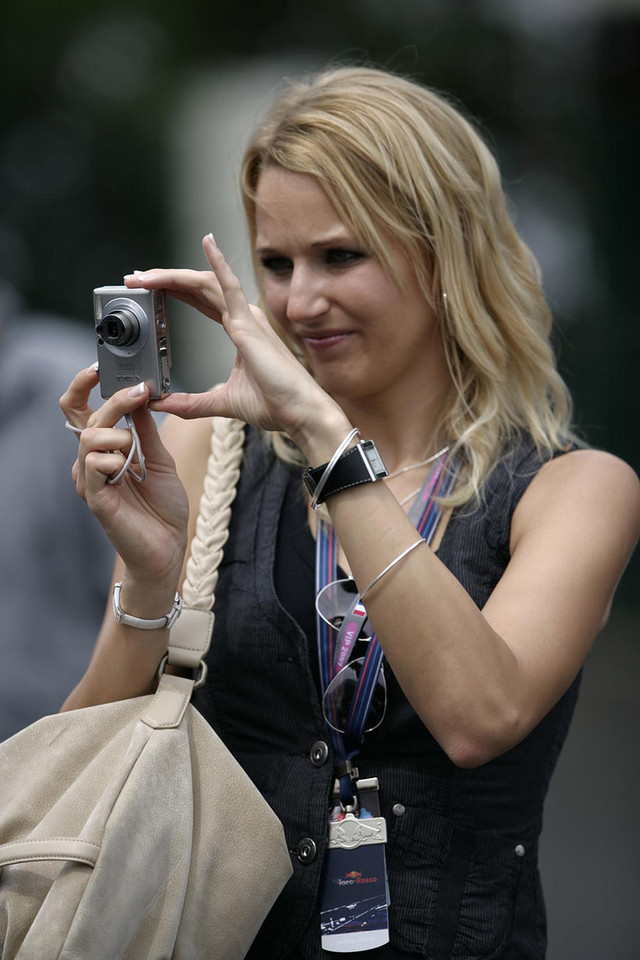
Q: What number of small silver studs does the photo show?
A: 2